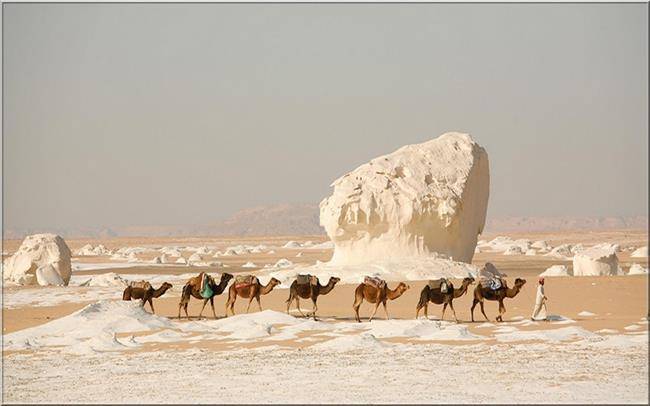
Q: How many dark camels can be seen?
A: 5